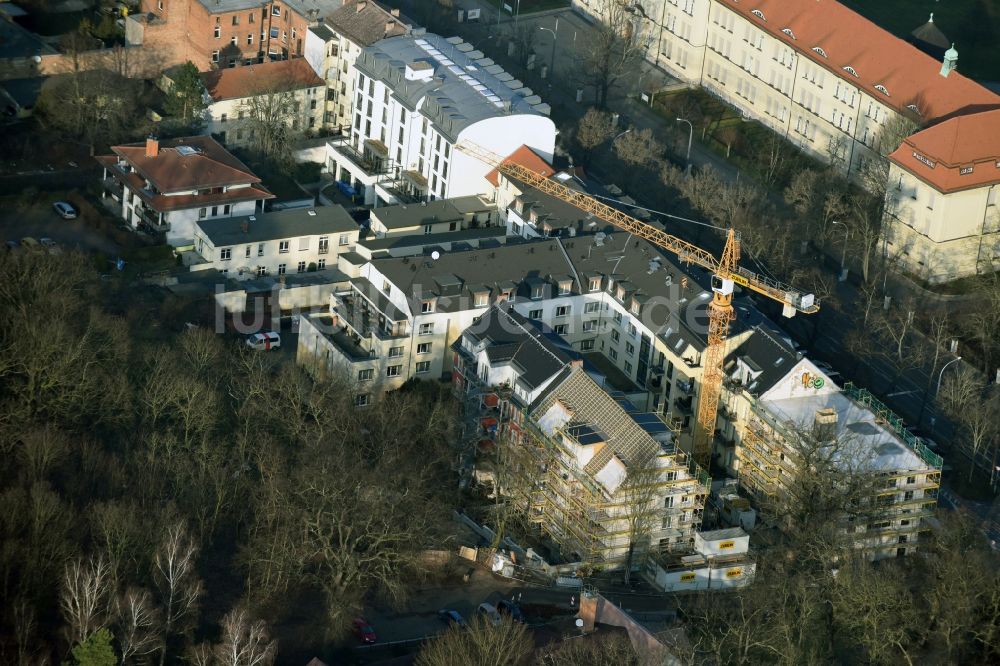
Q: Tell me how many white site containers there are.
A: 3